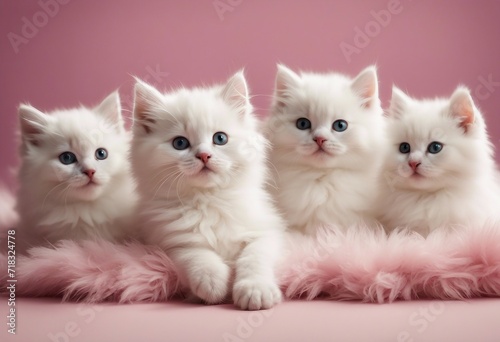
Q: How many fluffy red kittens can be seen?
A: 0